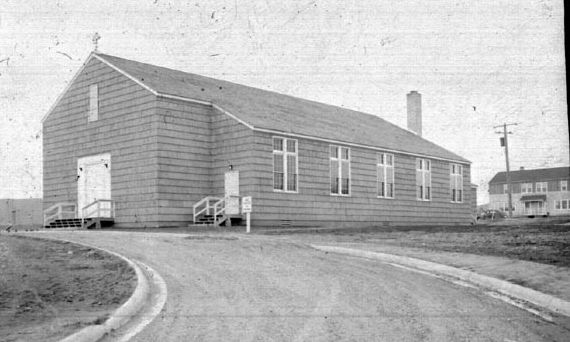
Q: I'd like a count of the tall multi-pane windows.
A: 5